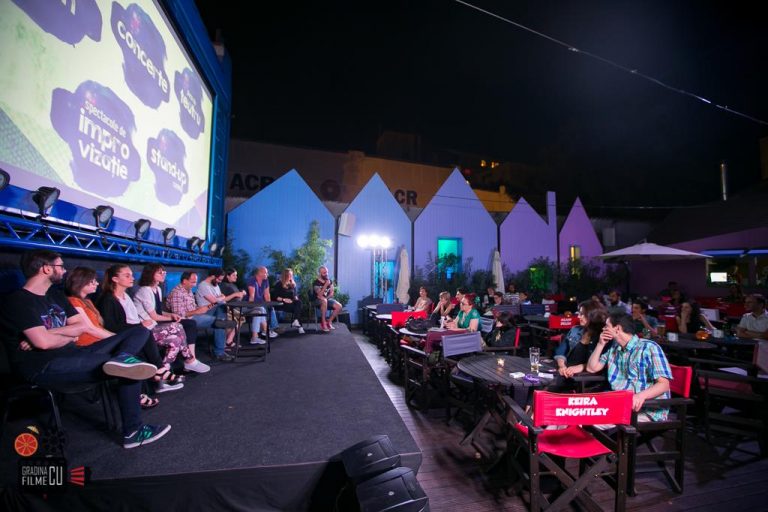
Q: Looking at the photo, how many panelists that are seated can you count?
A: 10